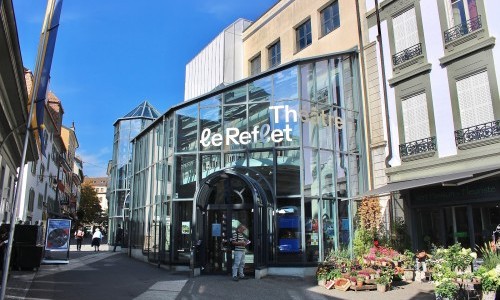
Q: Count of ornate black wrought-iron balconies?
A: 4